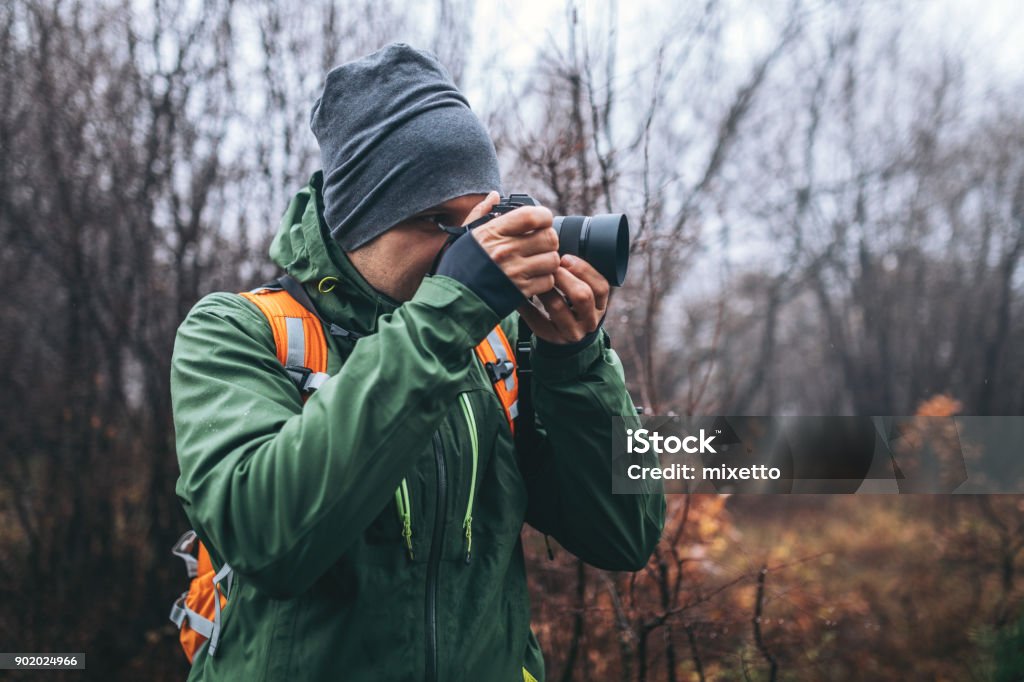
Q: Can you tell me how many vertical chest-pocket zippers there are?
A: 2